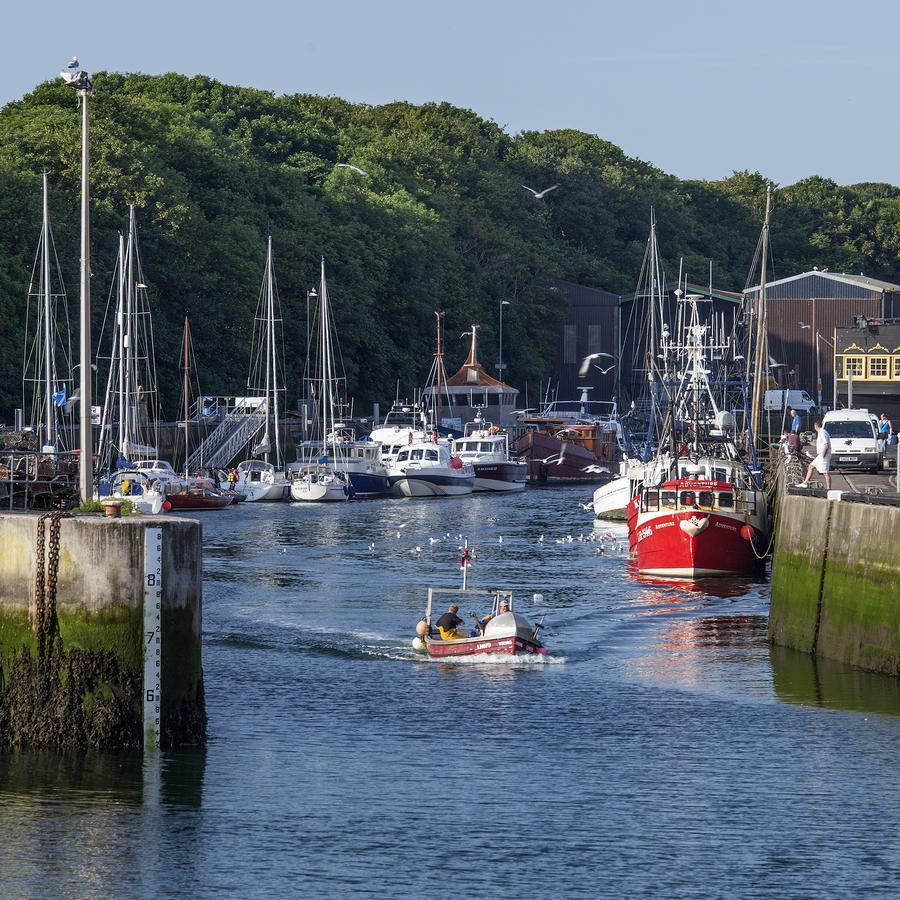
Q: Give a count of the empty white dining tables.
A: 0